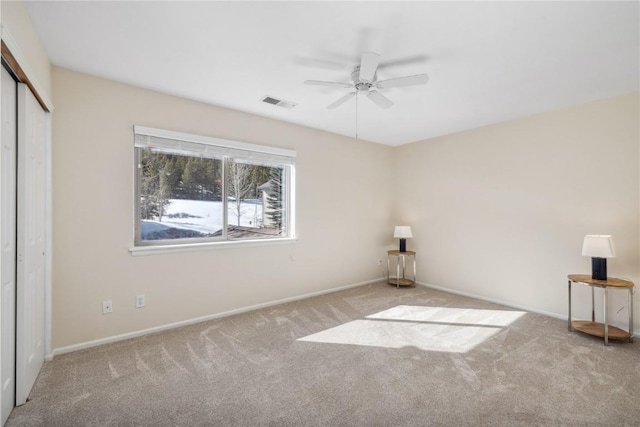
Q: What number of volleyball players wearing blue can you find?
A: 0